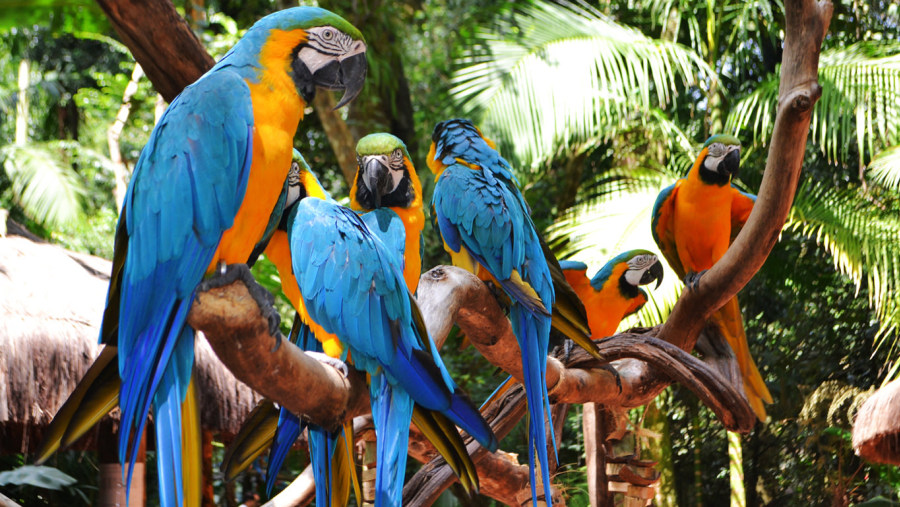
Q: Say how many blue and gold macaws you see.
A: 6